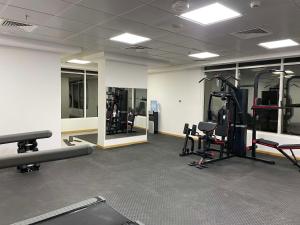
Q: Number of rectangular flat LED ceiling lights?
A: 5